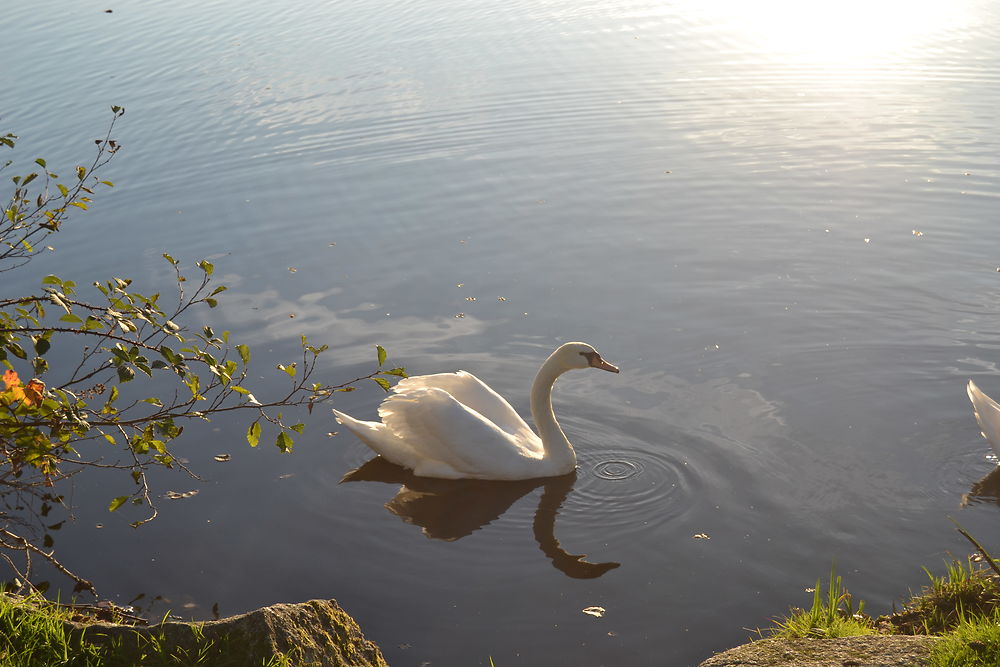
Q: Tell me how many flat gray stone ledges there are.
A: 2